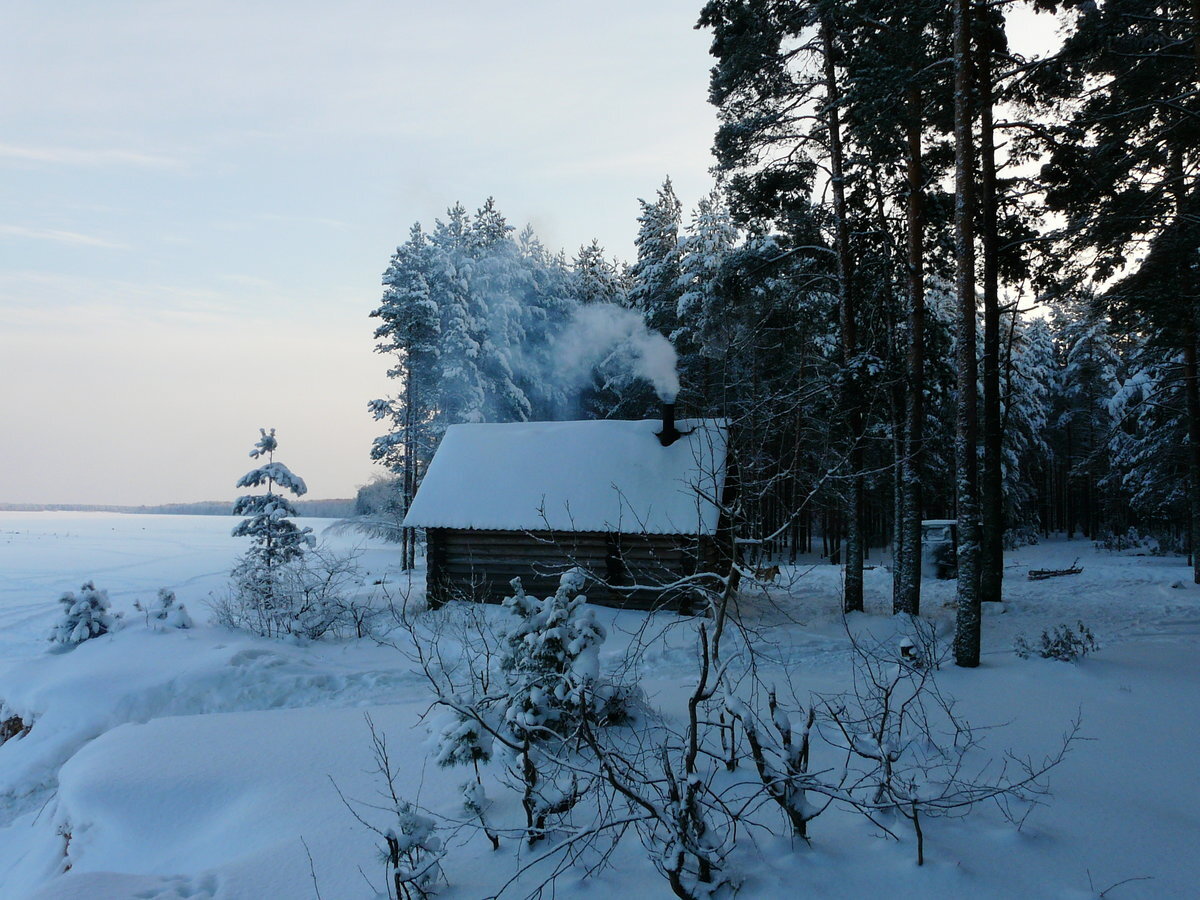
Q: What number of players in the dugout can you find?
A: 0